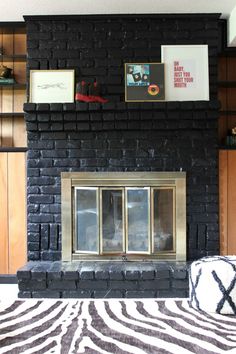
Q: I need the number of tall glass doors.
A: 4